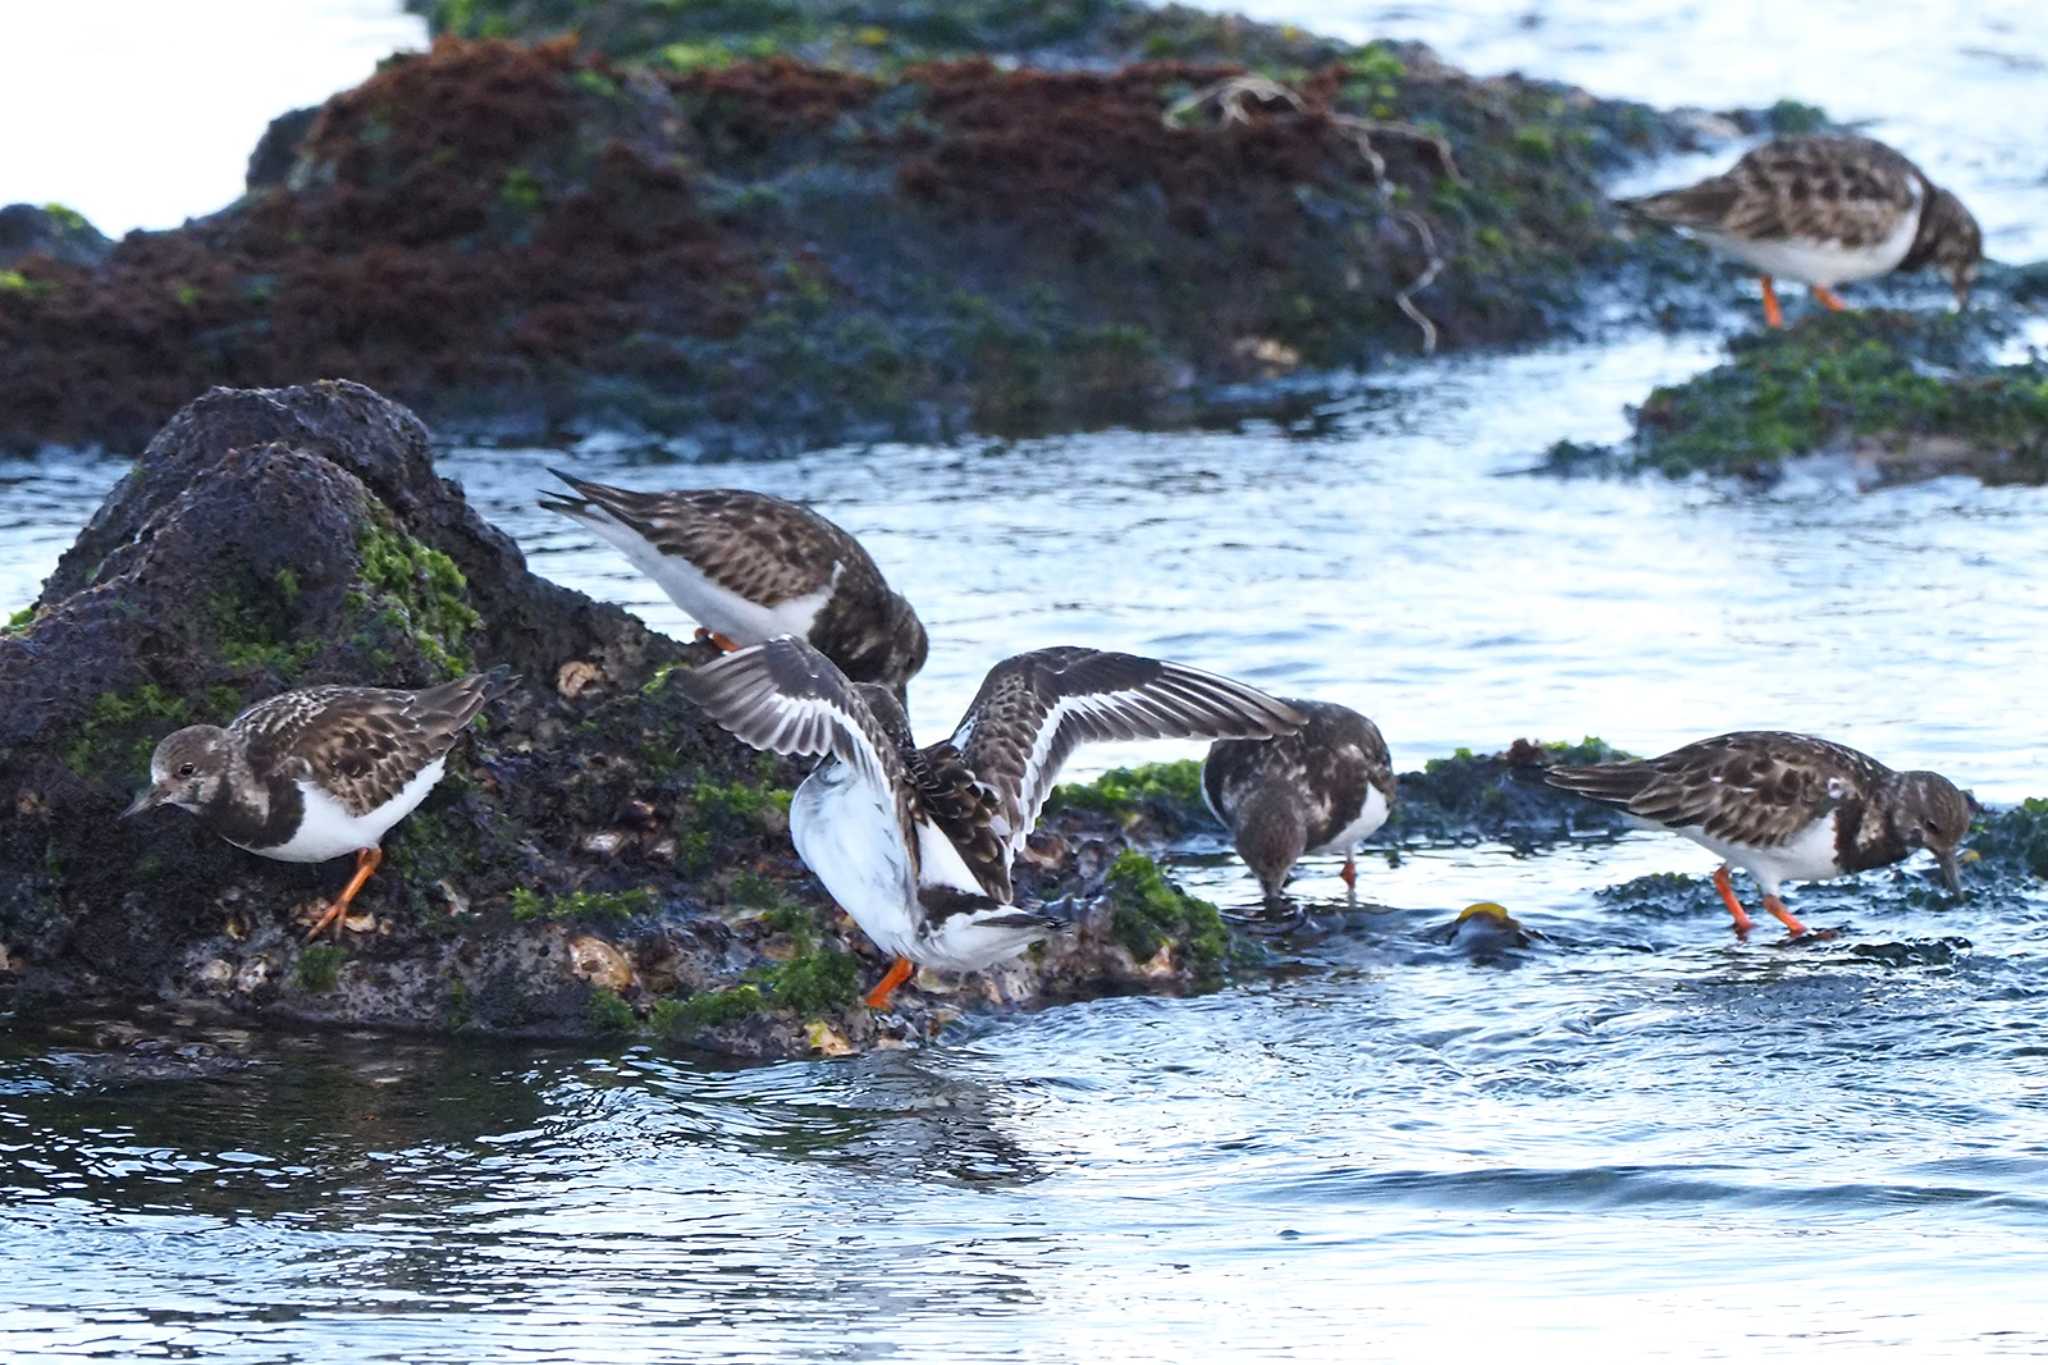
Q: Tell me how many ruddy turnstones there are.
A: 6